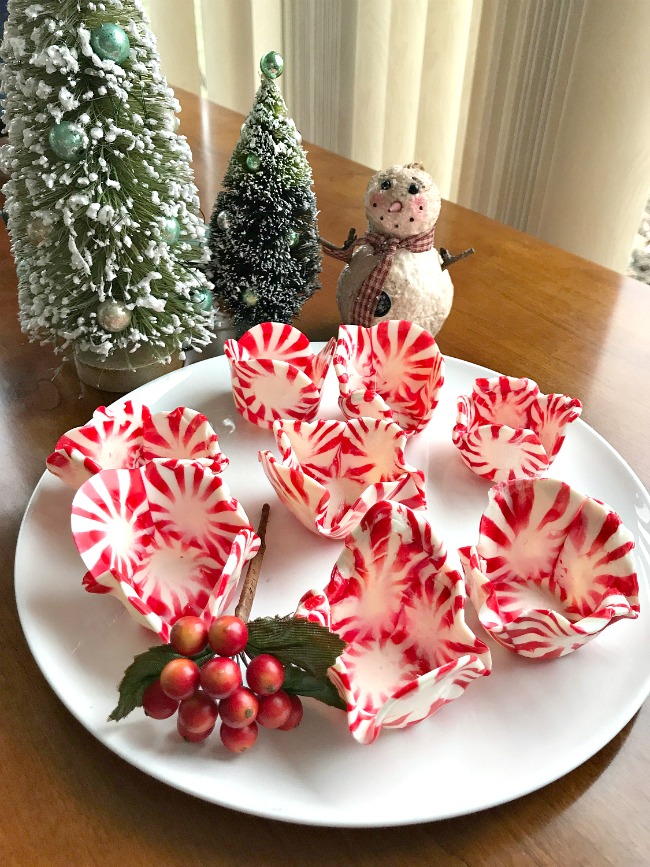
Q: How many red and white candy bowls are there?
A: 8